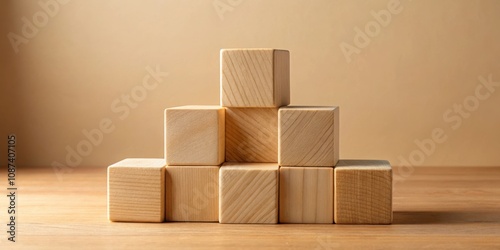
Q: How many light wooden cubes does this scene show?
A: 9